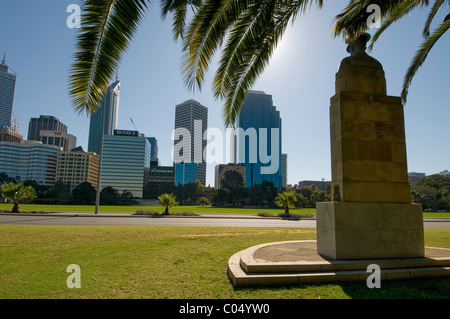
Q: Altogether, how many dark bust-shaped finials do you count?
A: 1